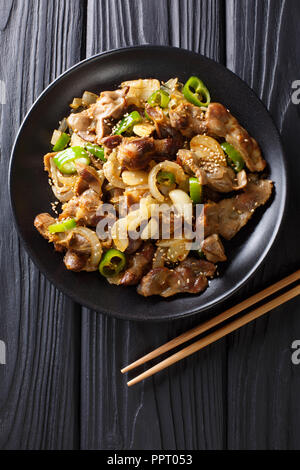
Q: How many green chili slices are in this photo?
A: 11